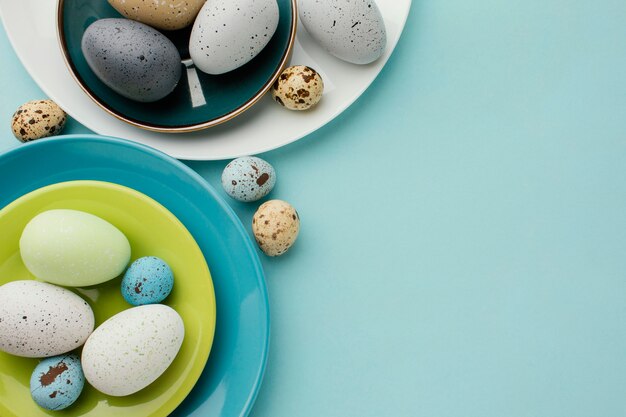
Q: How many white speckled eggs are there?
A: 4